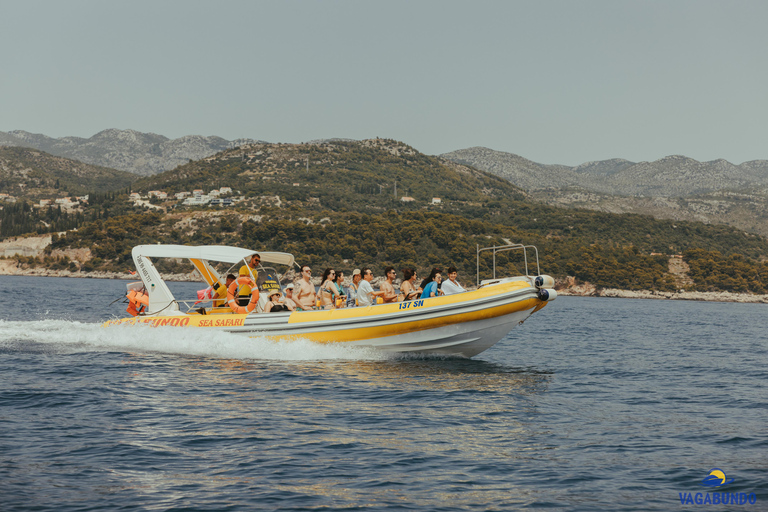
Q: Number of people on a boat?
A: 14